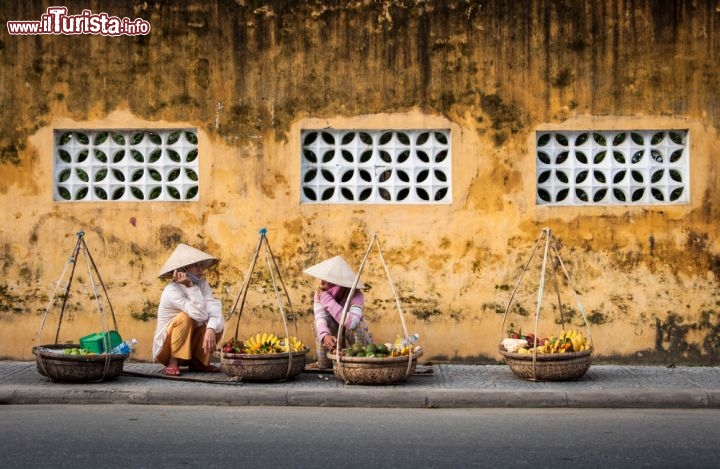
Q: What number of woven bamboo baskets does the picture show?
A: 4